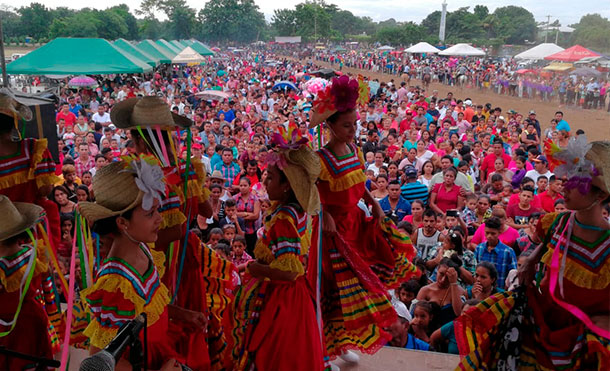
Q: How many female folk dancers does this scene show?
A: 7